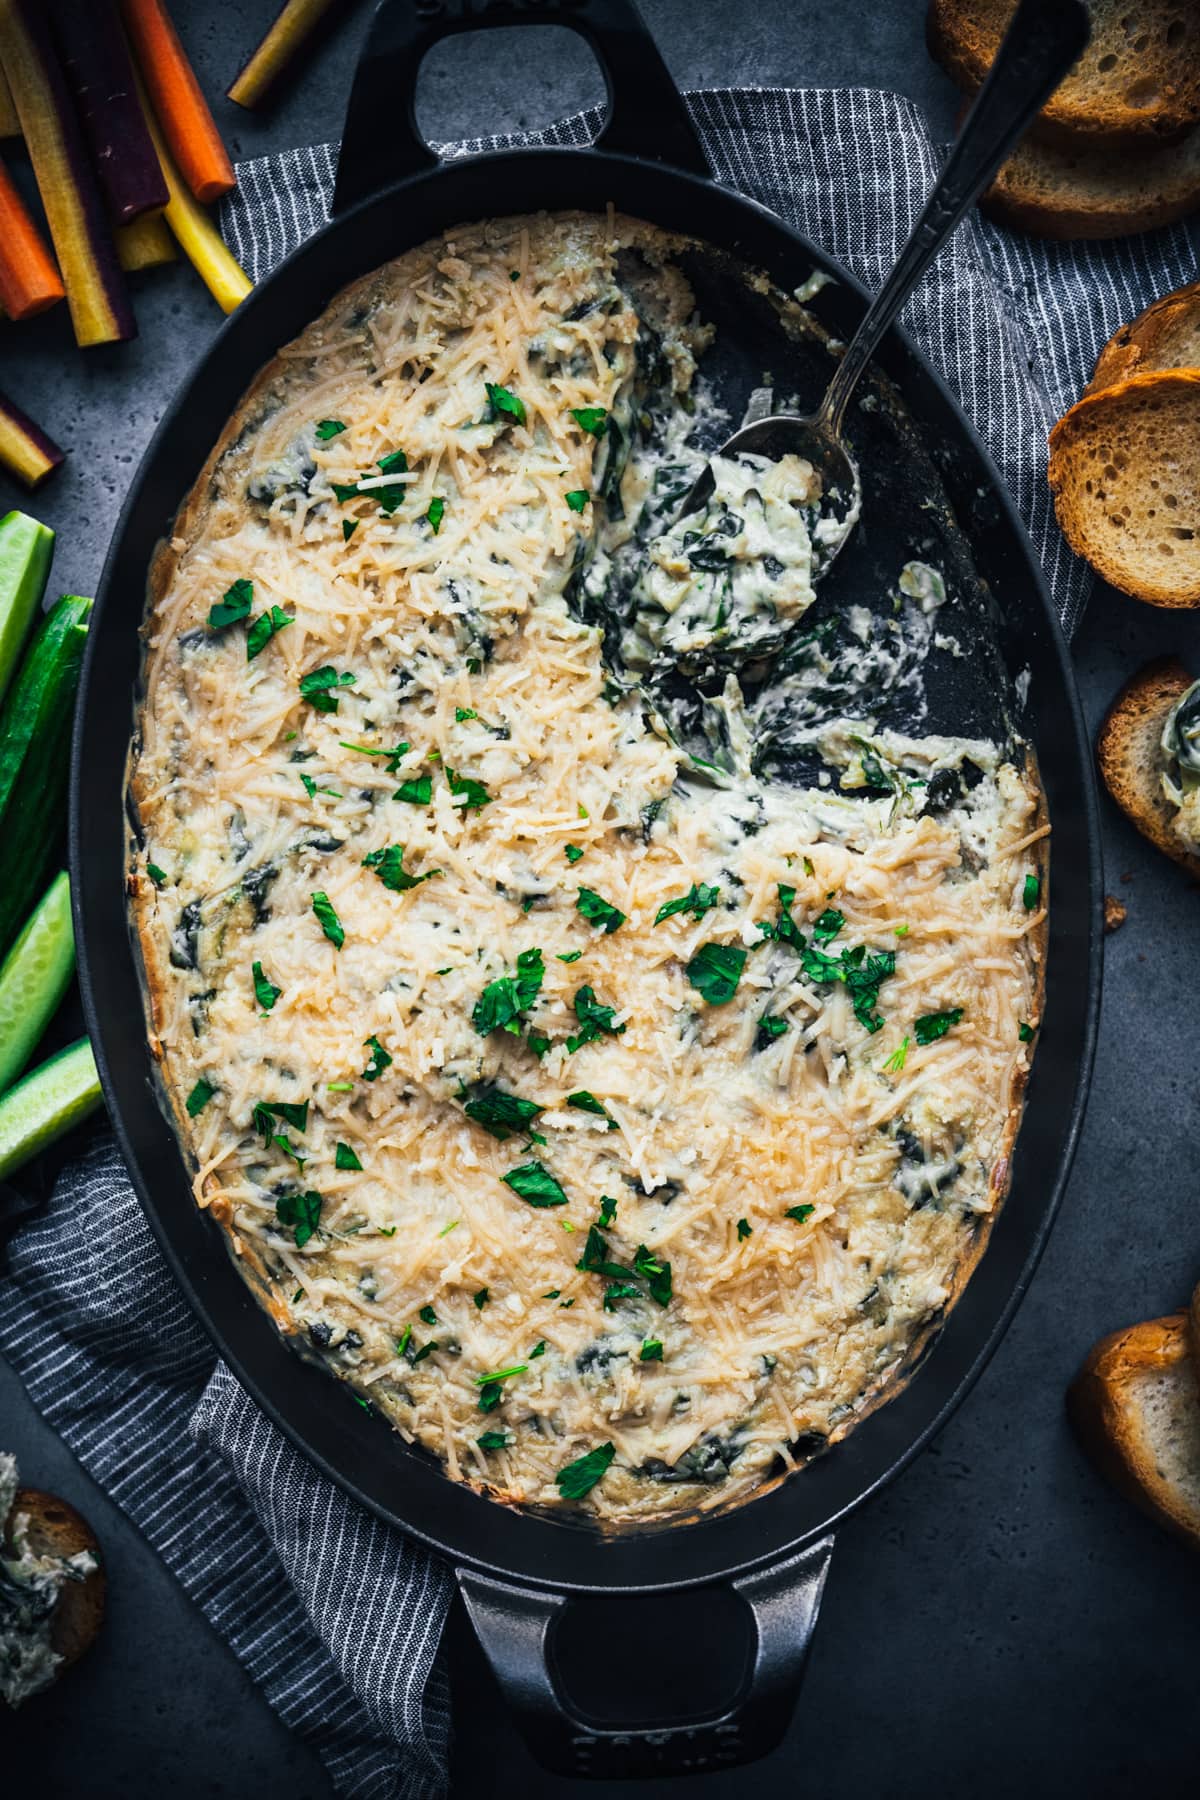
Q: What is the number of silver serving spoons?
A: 1